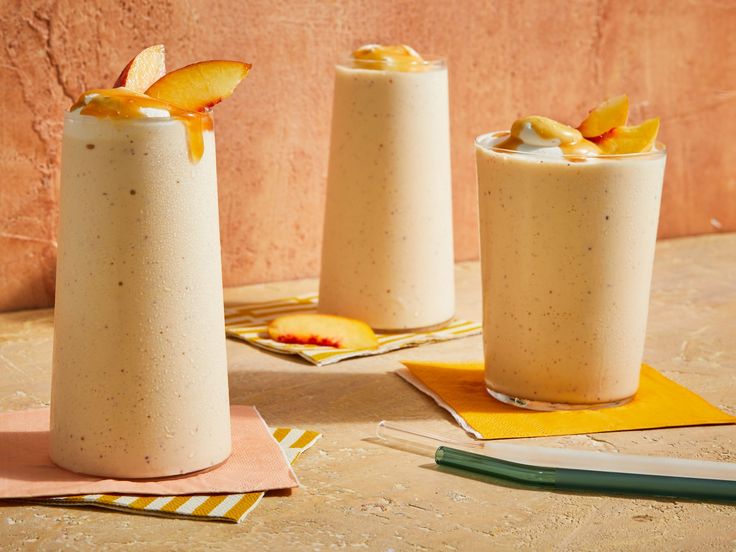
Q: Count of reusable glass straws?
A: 2